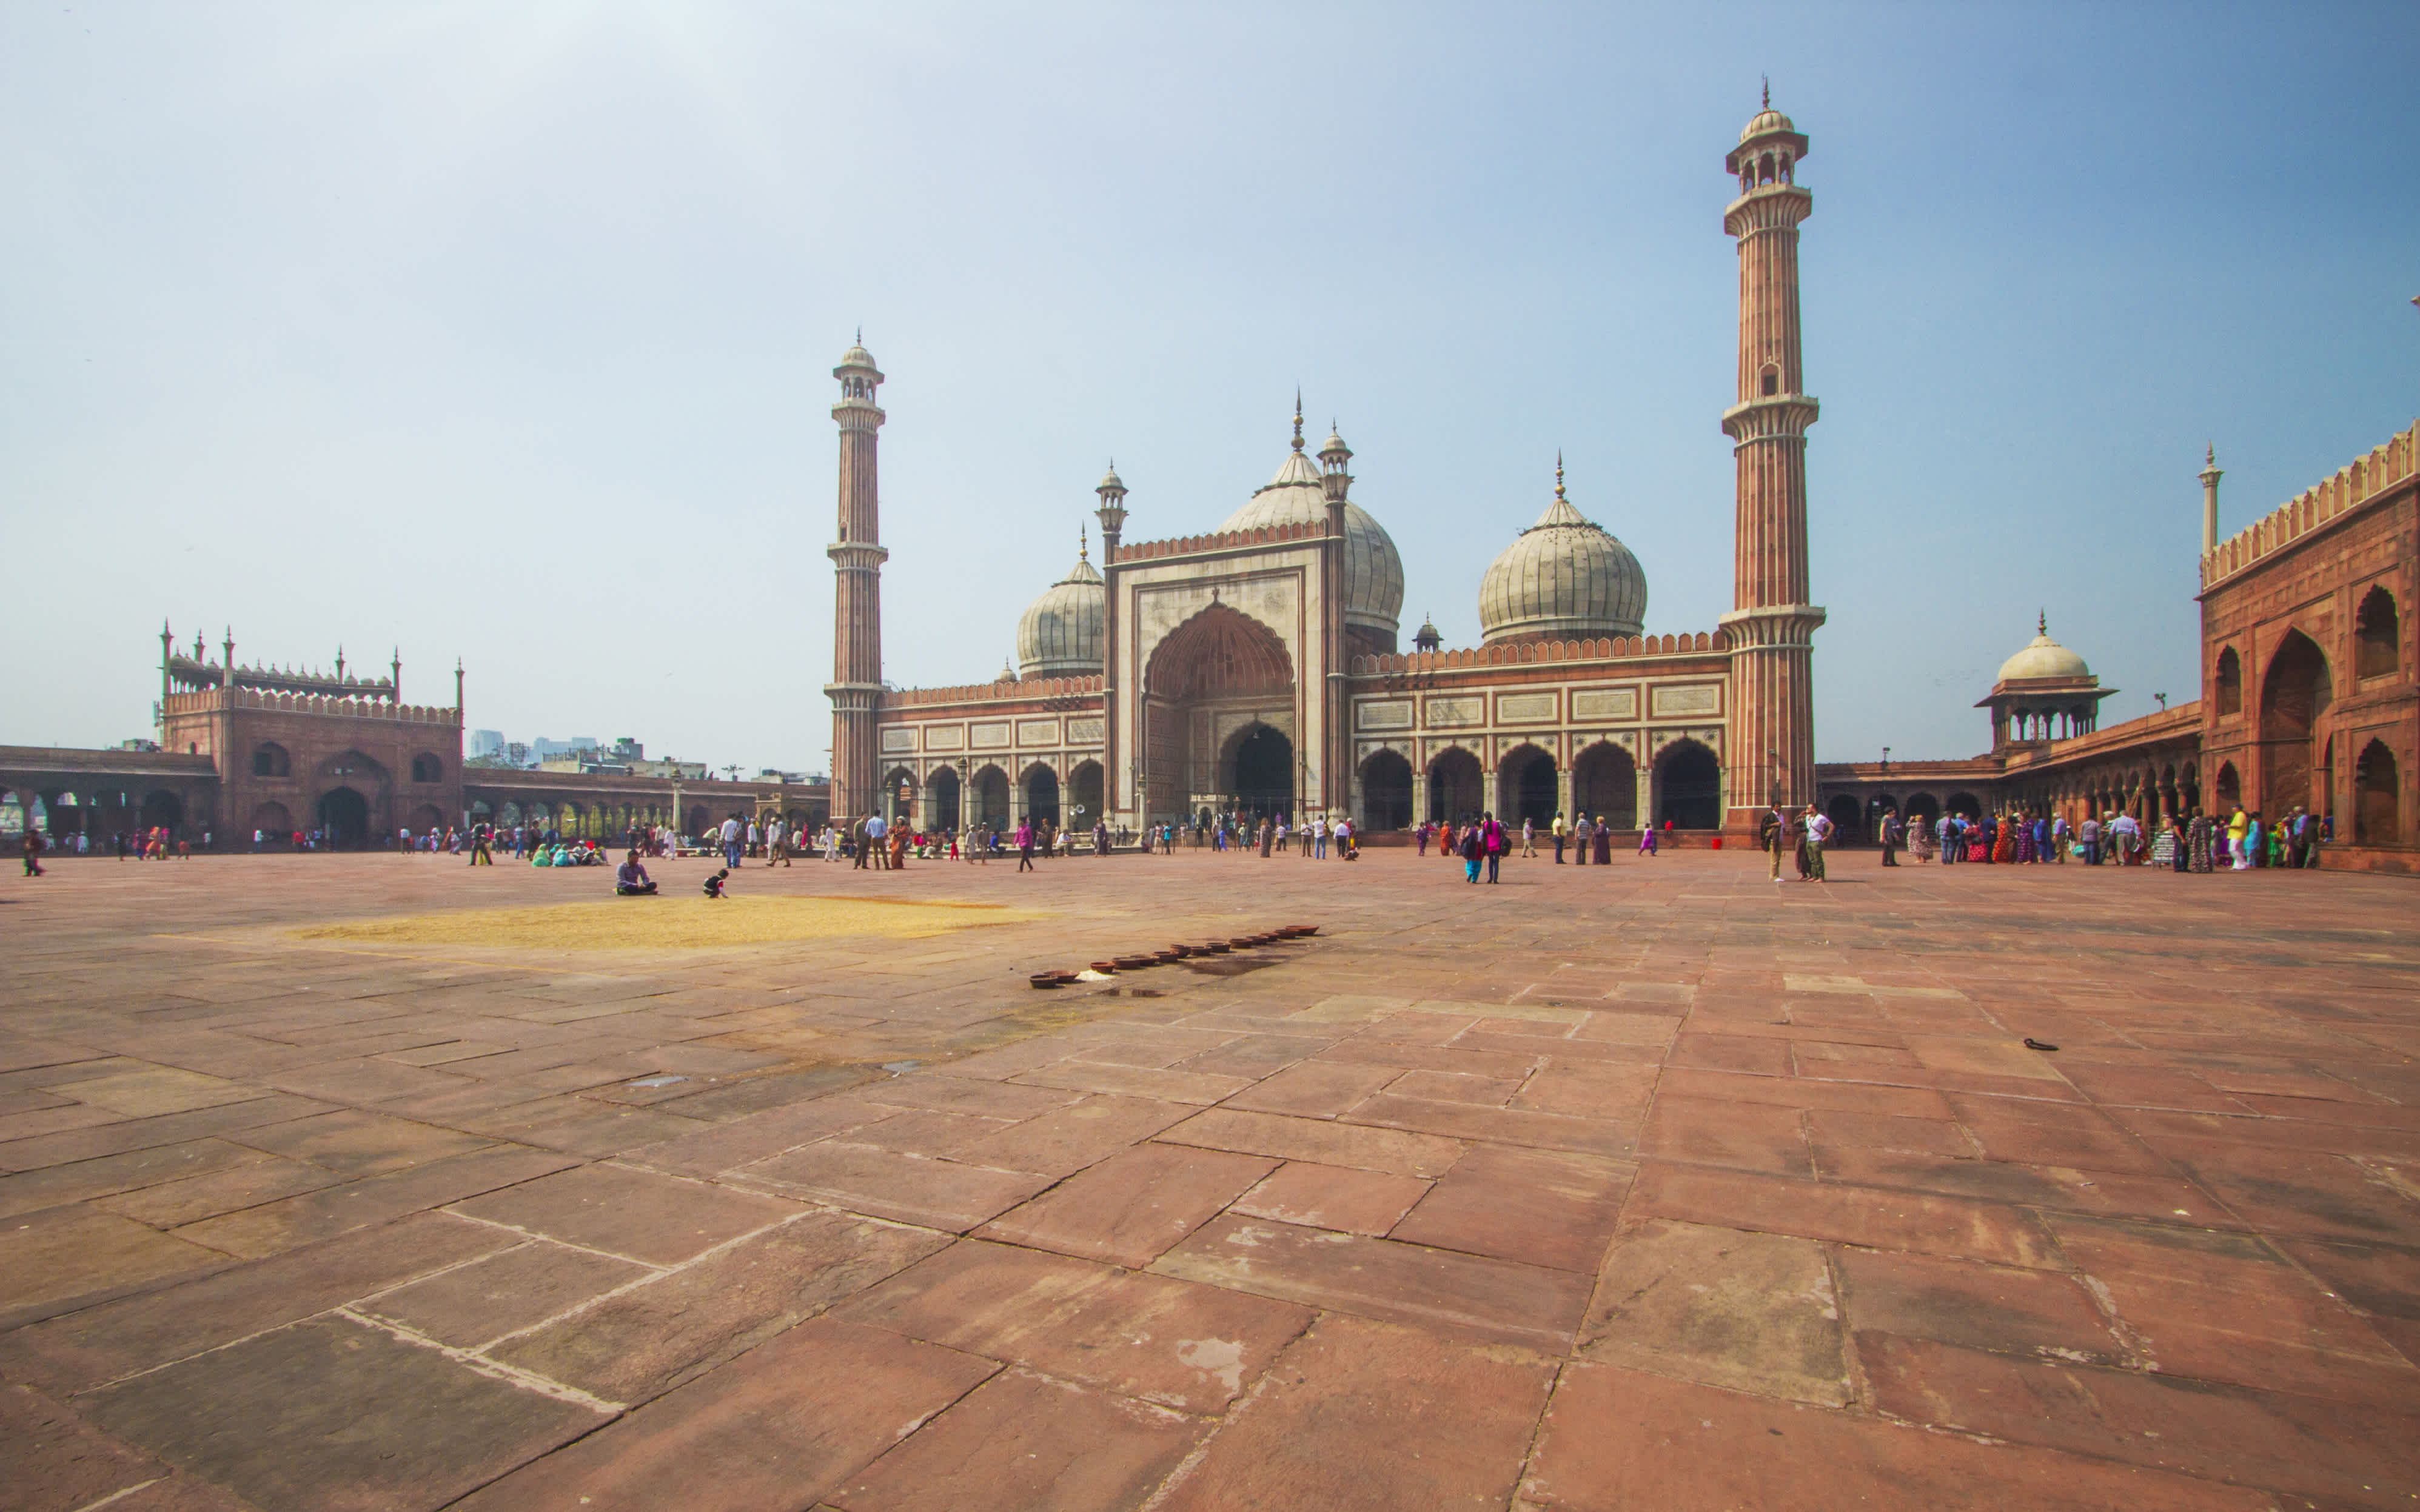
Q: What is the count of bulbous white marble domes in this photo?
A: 3